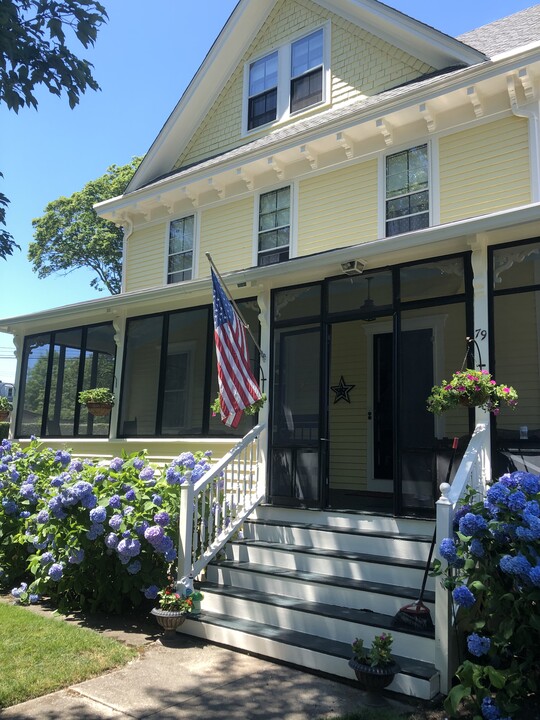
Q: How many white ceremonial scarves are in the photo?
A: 0